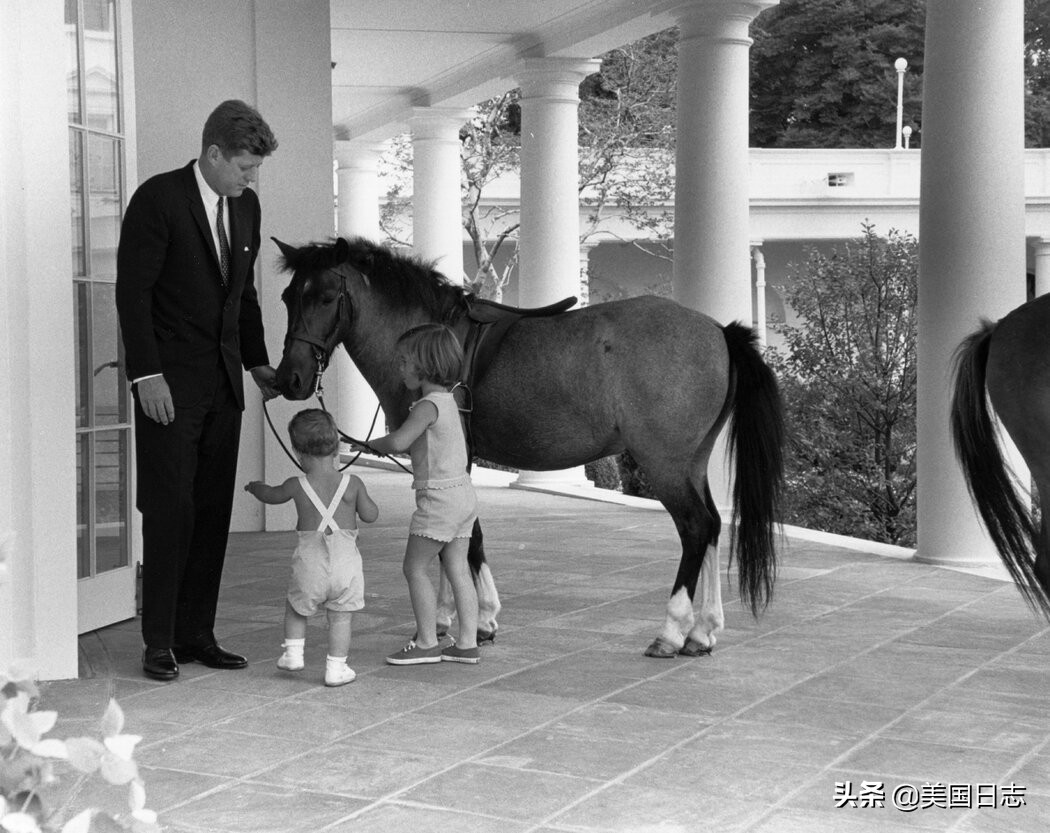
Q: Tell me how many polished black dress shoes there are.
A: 2